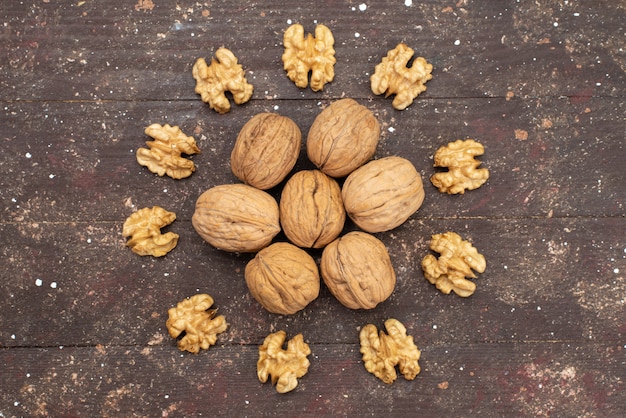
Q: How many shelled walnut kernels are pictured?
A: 10